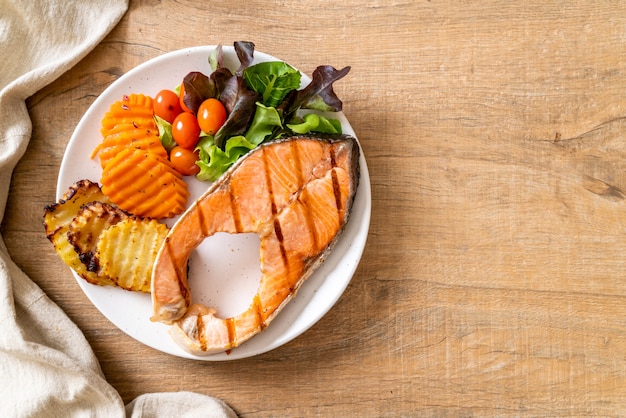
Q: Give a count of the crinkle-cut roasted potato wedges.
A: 3